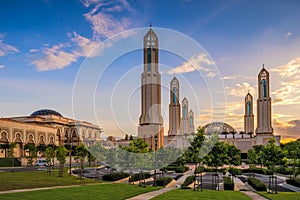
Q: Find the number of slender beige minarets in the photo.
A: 6